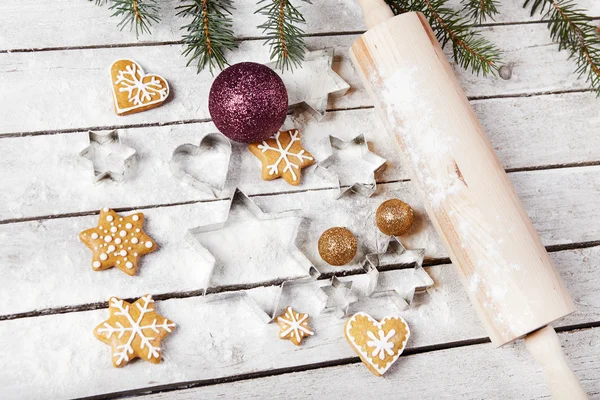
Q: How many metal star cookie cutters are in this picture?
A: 6